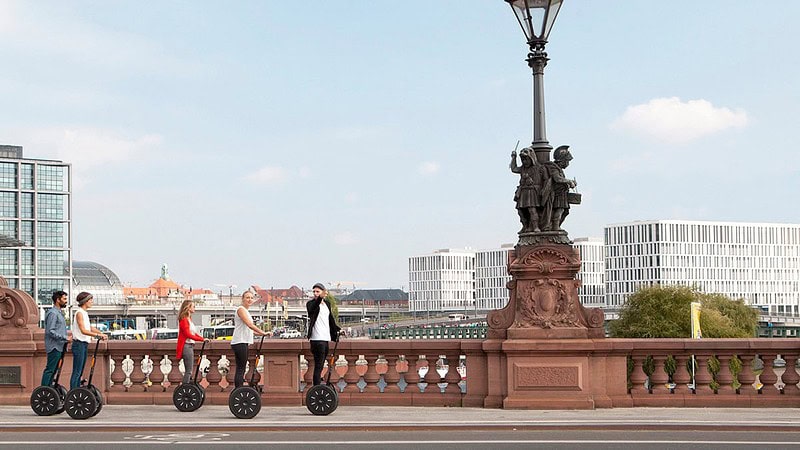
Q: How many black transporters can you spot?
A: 5